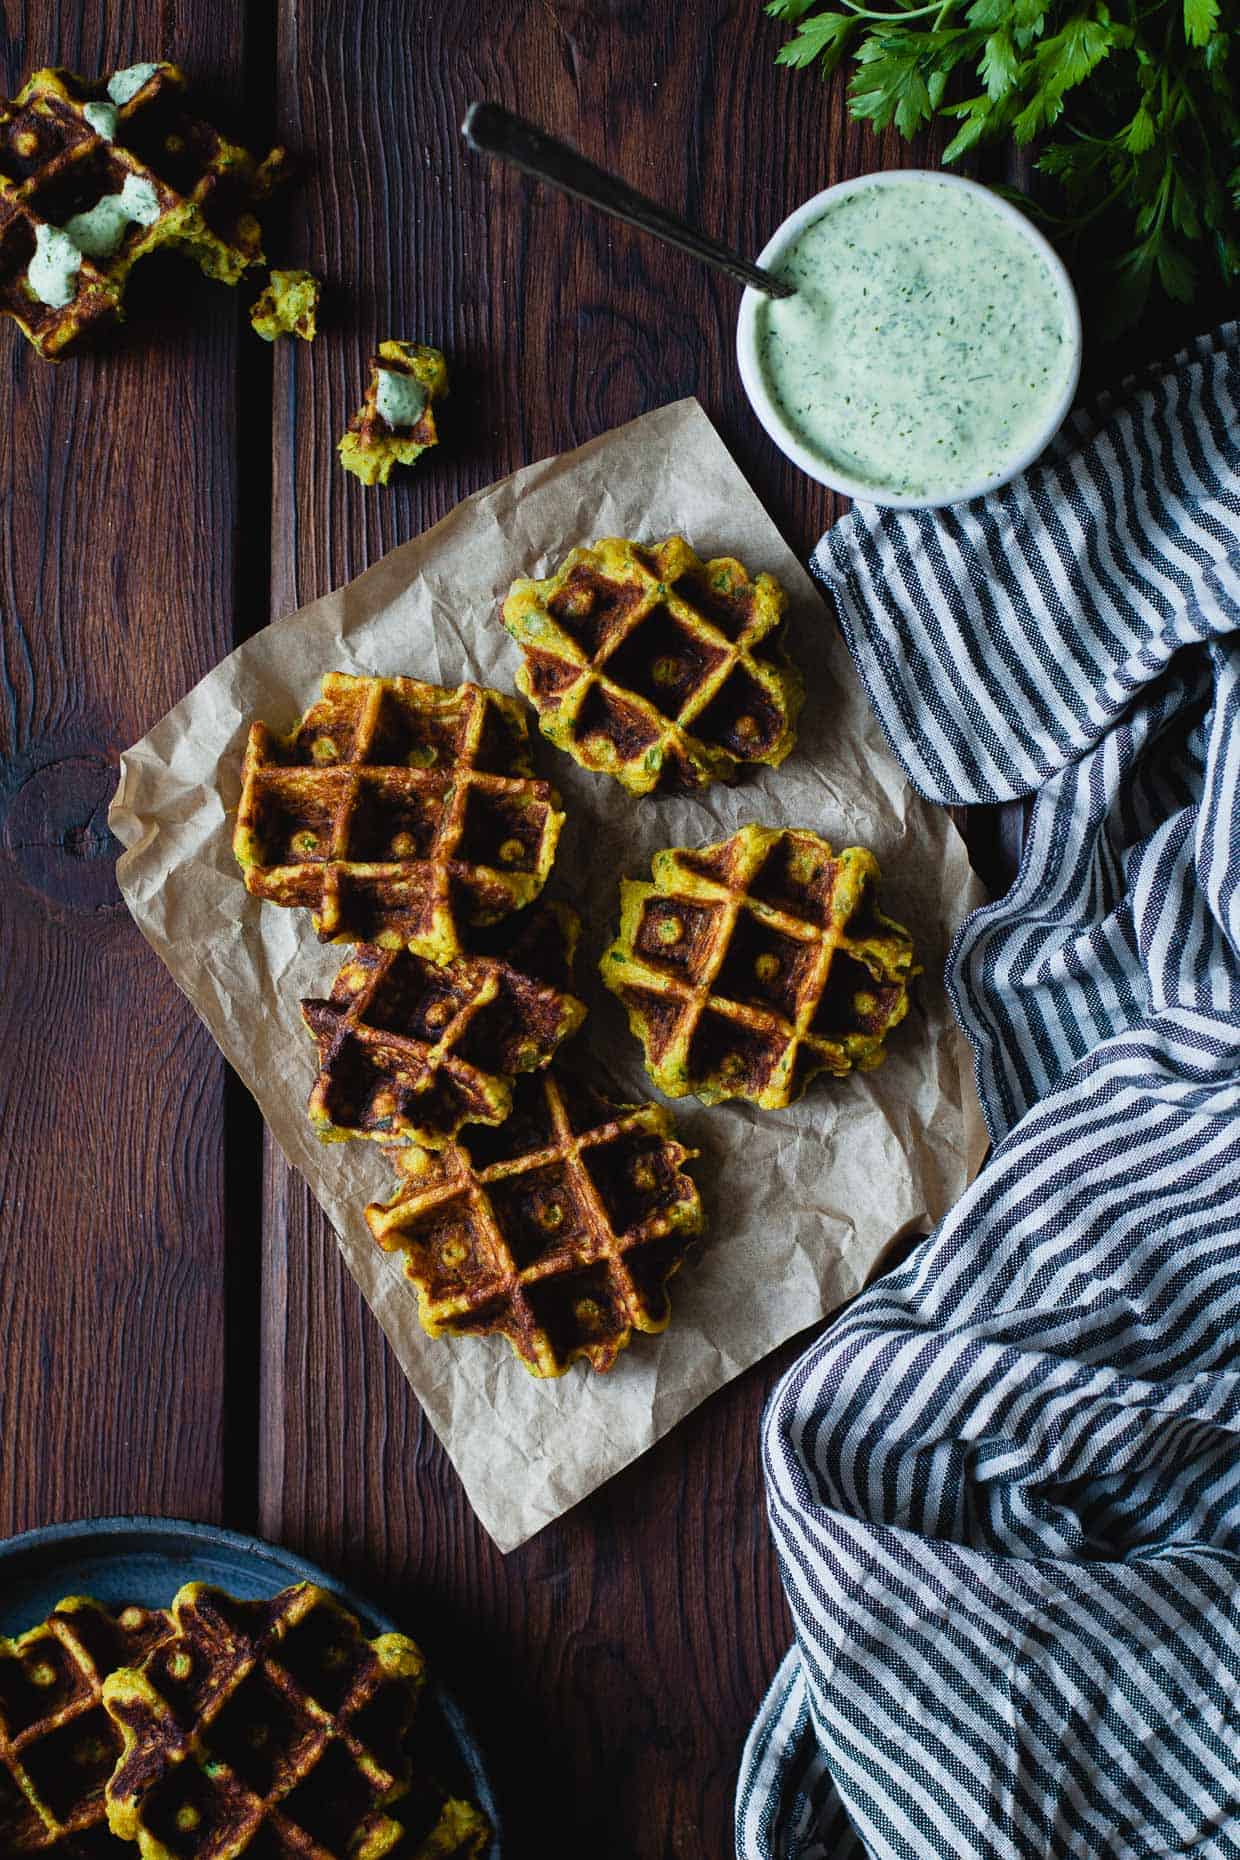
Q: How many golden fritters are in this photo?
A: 8